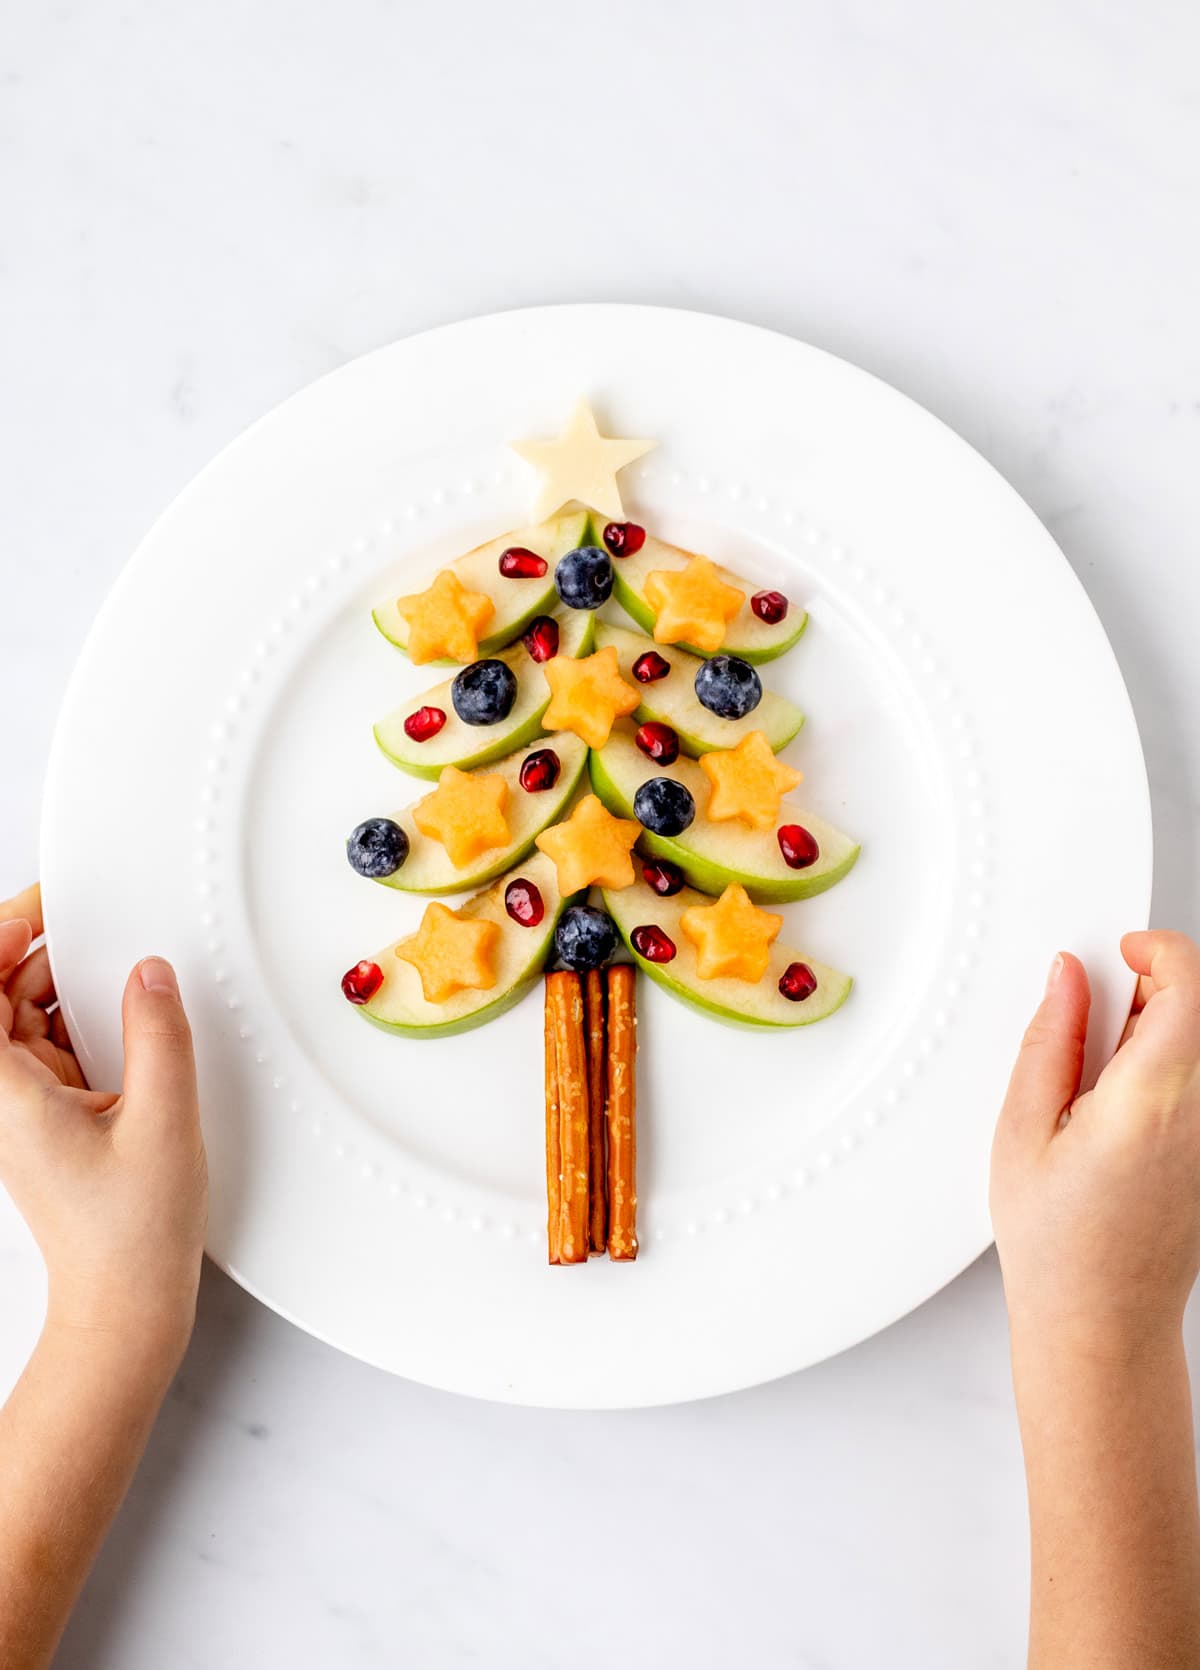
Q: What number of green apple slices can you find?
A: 8